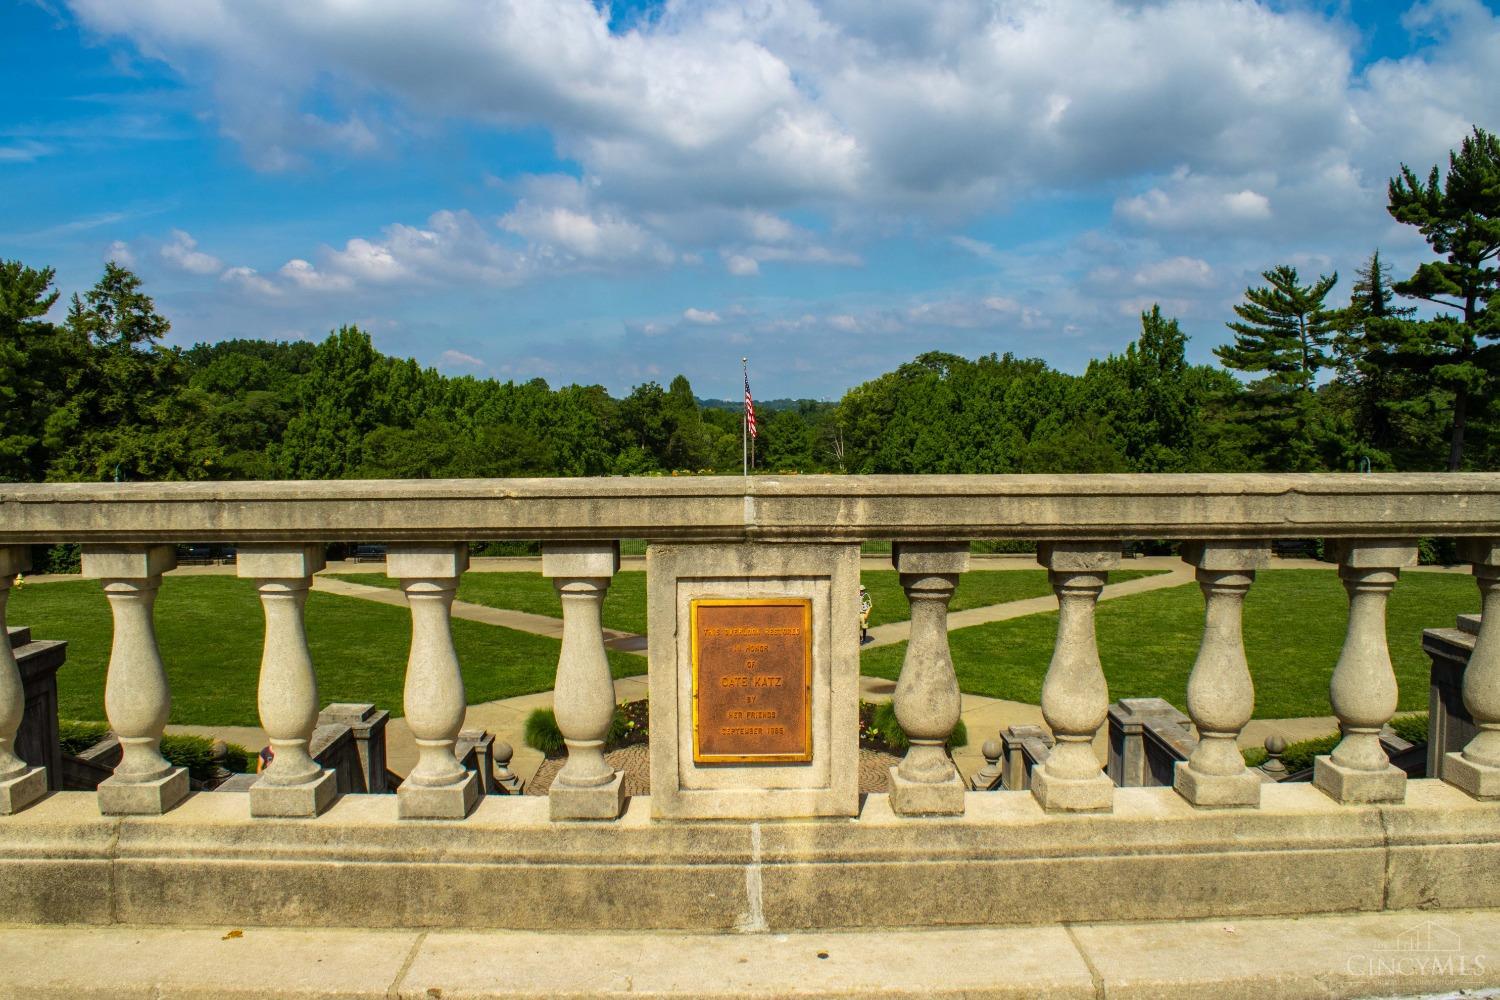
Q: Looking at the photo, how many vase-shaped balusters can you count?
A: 10